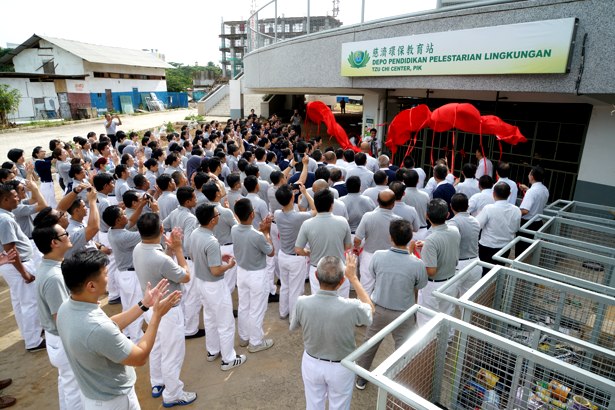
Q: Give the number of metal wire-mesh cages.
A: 5